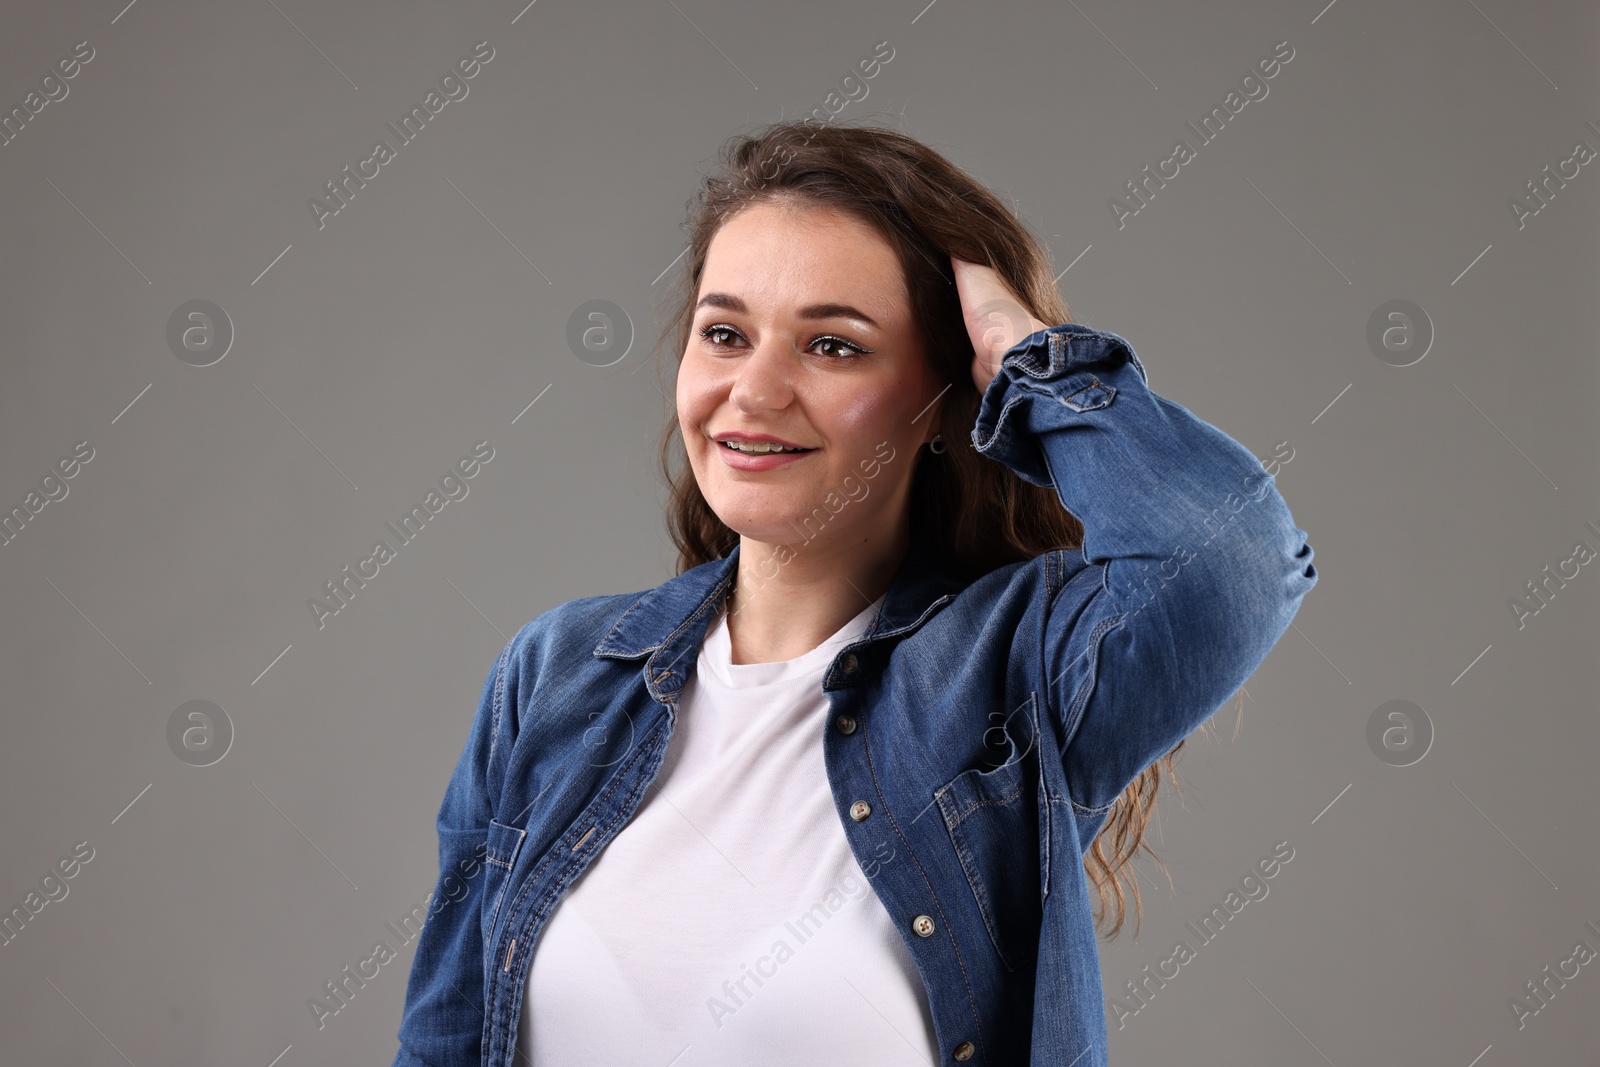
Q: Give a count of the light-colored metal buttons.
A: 5